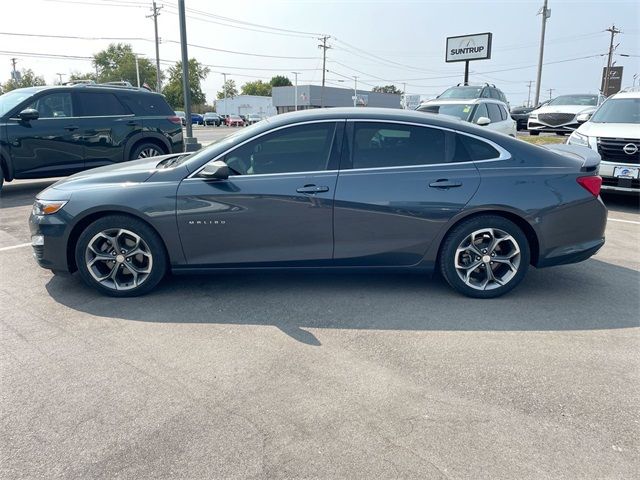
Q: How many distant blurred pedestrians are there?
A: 0